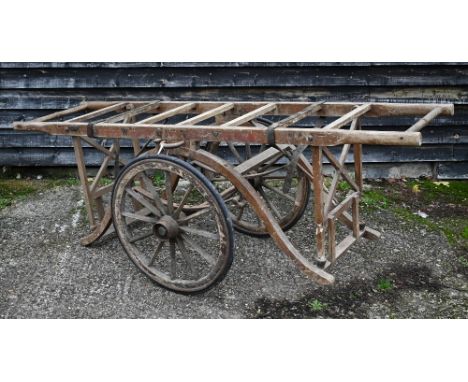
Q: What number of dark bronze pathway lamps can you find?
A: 0